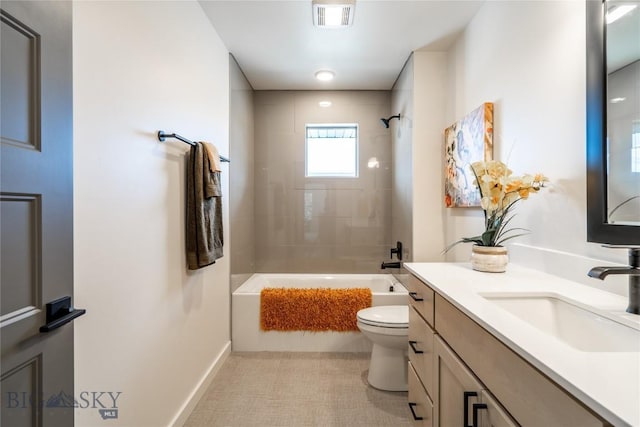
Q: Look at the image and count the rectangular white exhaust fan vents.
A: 1